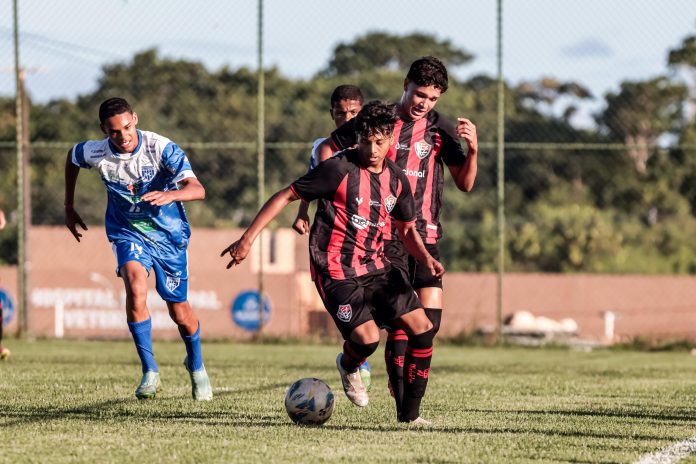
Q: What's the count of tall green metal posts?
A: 3